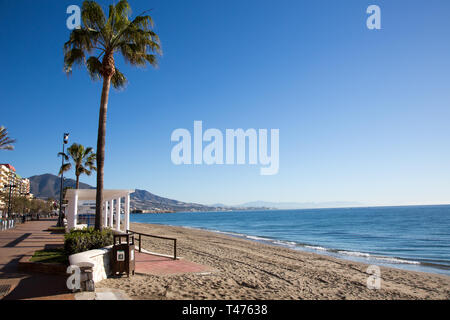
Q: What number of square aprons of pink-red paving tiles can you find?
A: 1